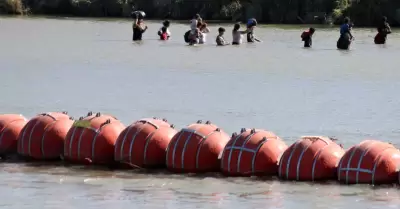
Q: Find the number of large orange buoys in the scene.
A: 8